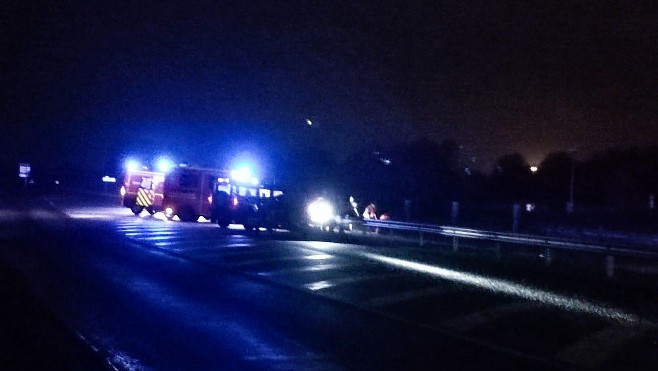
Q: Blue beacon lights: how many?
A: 3